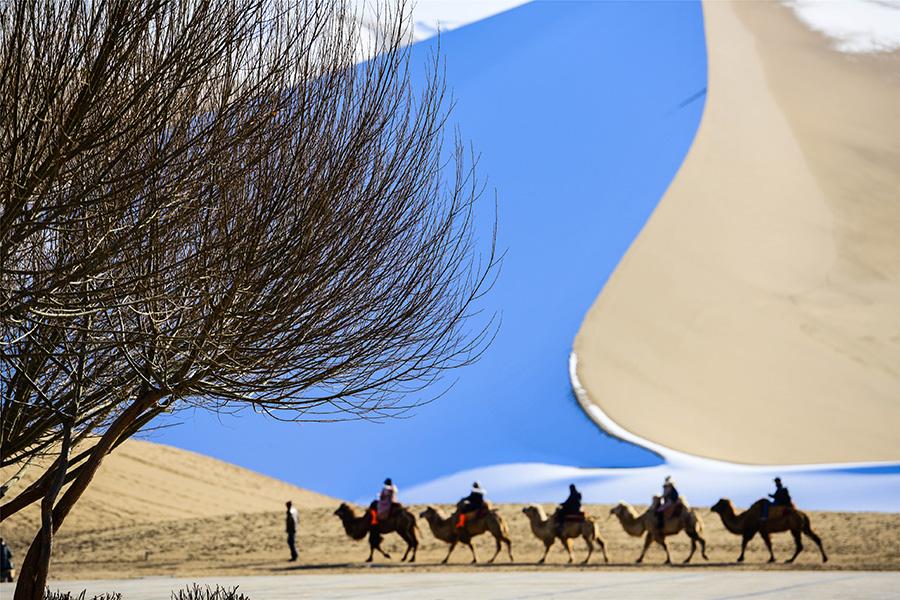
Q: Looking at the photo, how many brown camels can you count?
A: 5